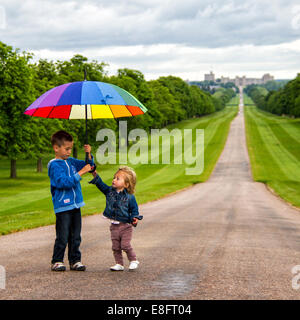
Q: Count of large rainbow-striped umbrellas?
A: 1